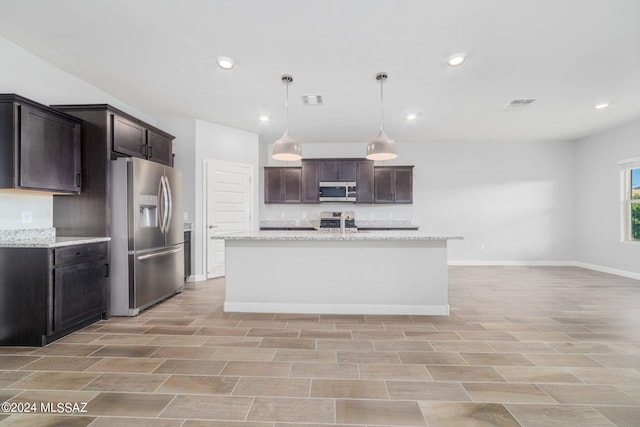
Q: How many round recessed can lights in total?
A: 5